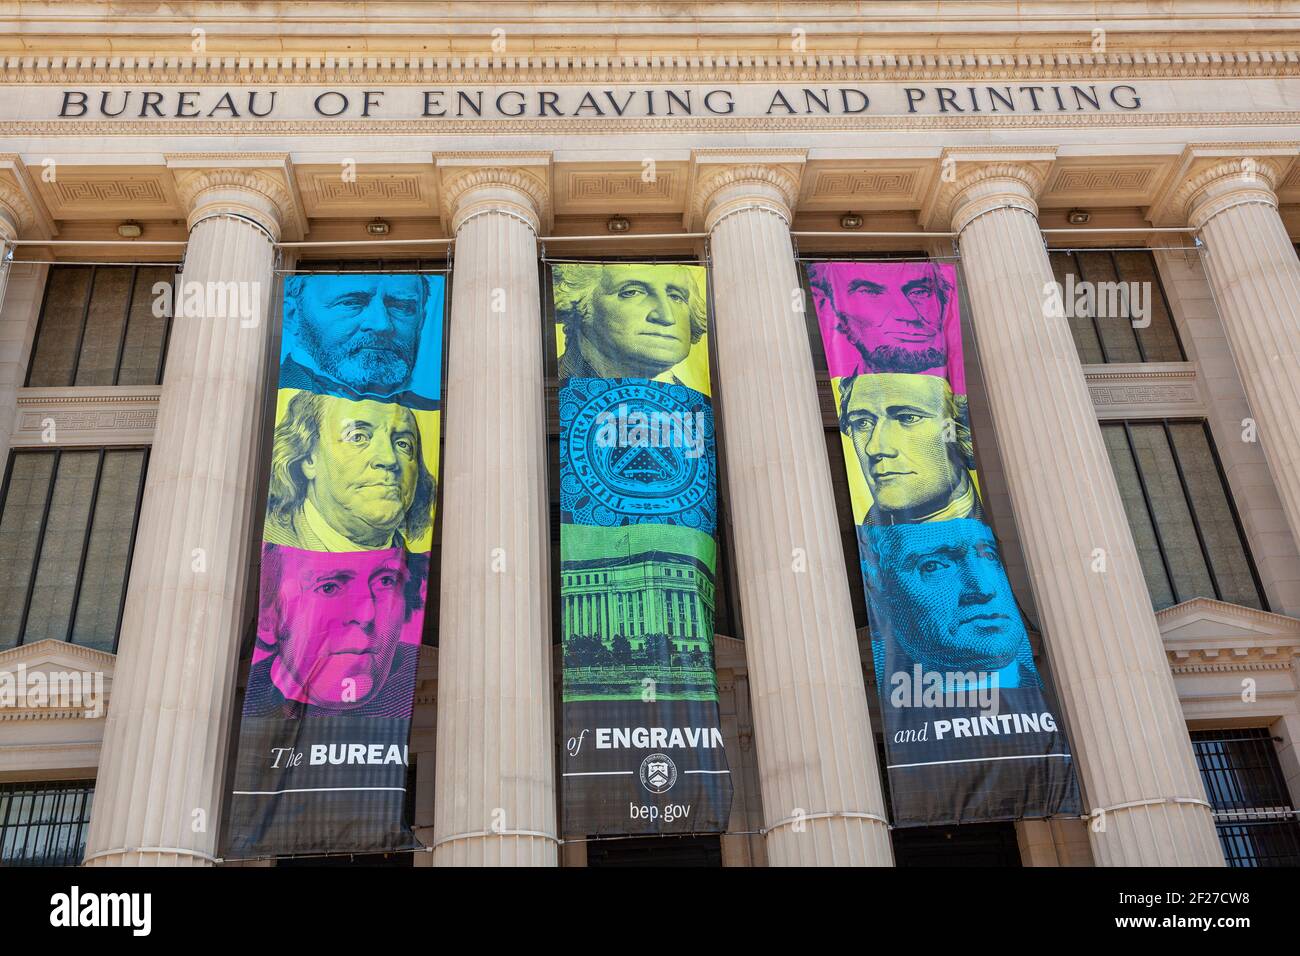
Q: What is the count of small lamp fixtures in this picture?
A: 5